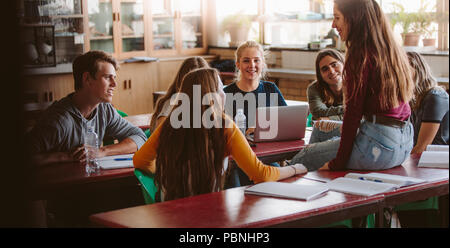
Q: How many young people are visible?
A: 7